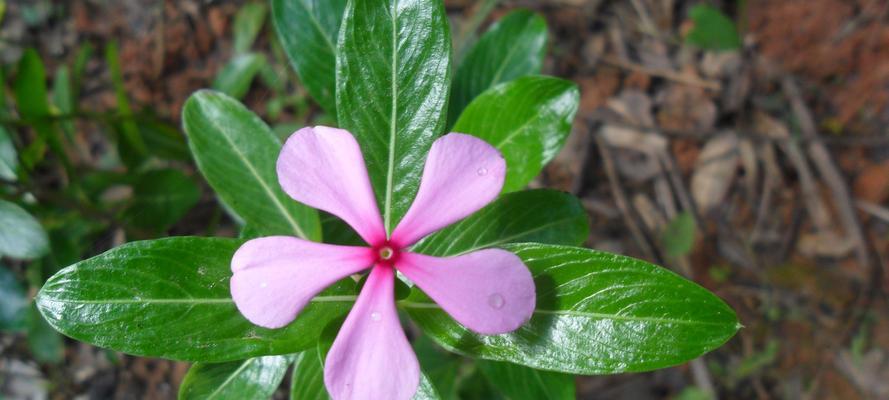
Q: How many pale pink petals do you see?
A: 5